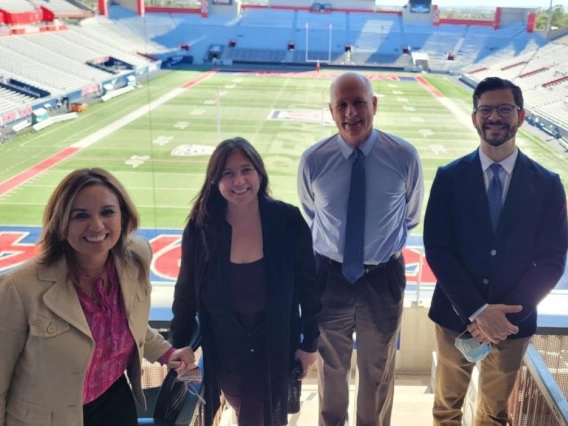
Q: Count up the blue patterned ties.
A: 2